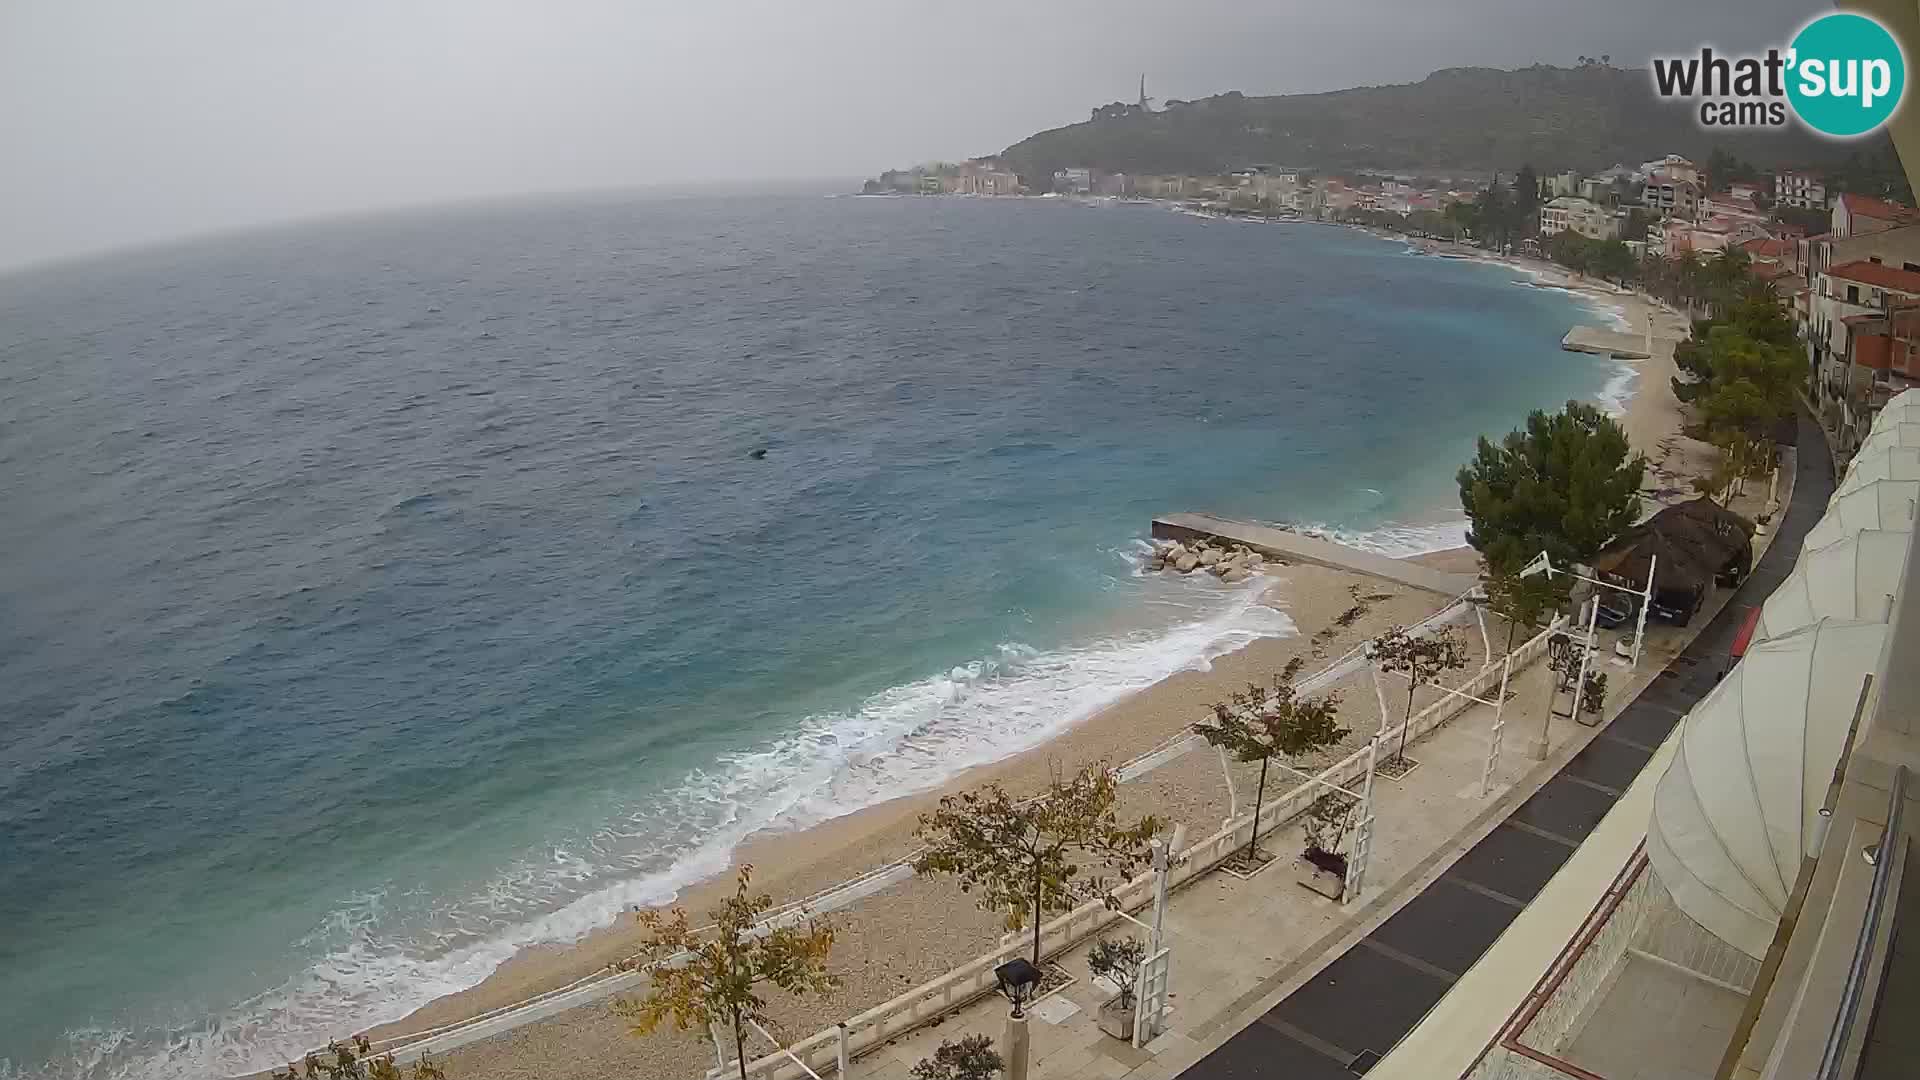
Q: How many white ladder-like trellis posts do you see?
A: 5